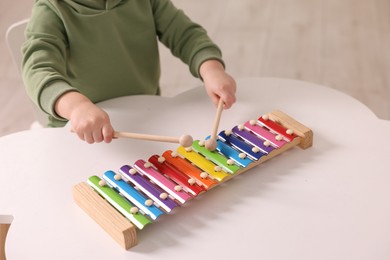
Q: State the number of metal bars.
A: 13